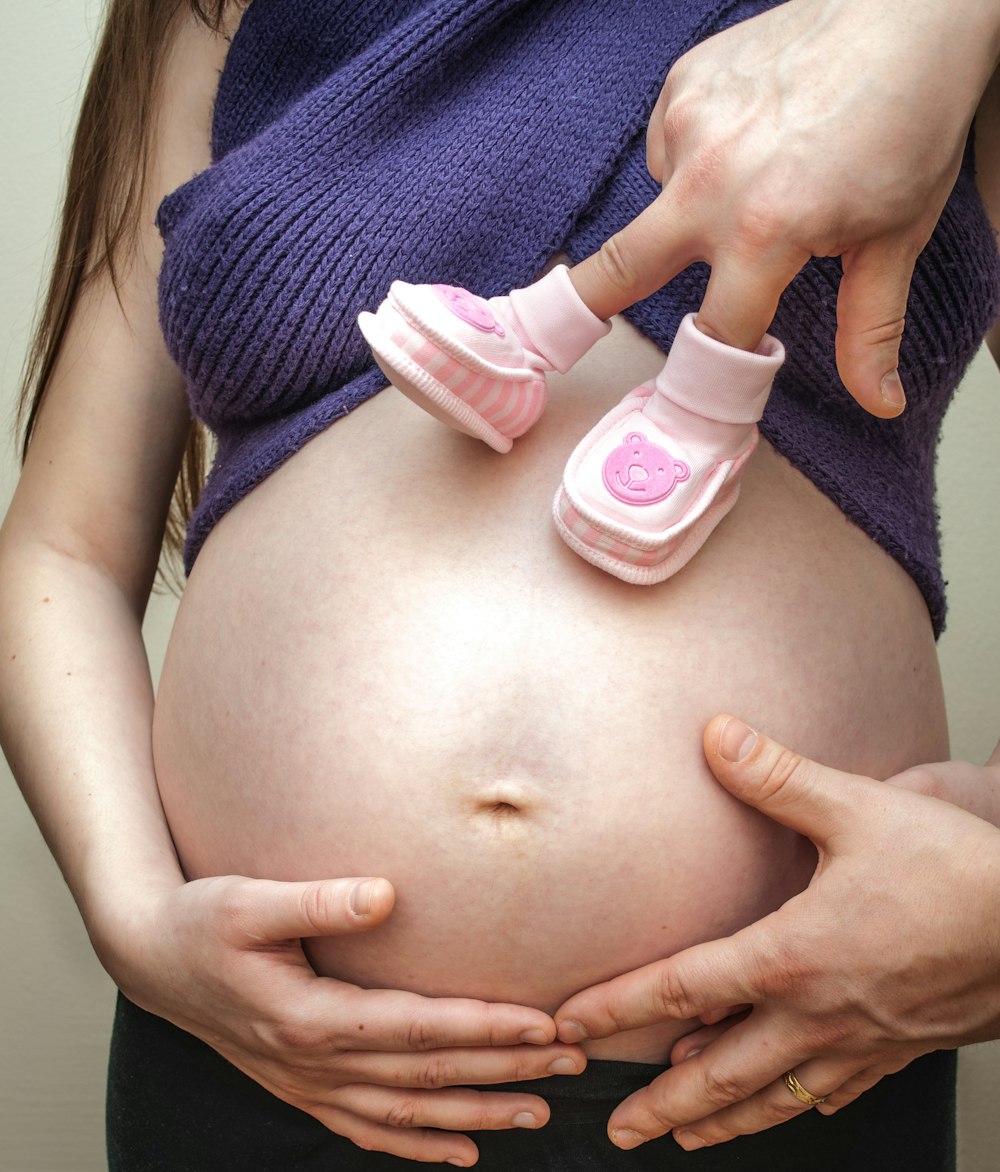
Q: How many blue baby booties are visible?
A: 0